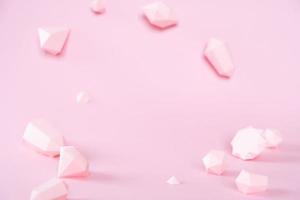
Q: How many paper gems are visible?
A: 13